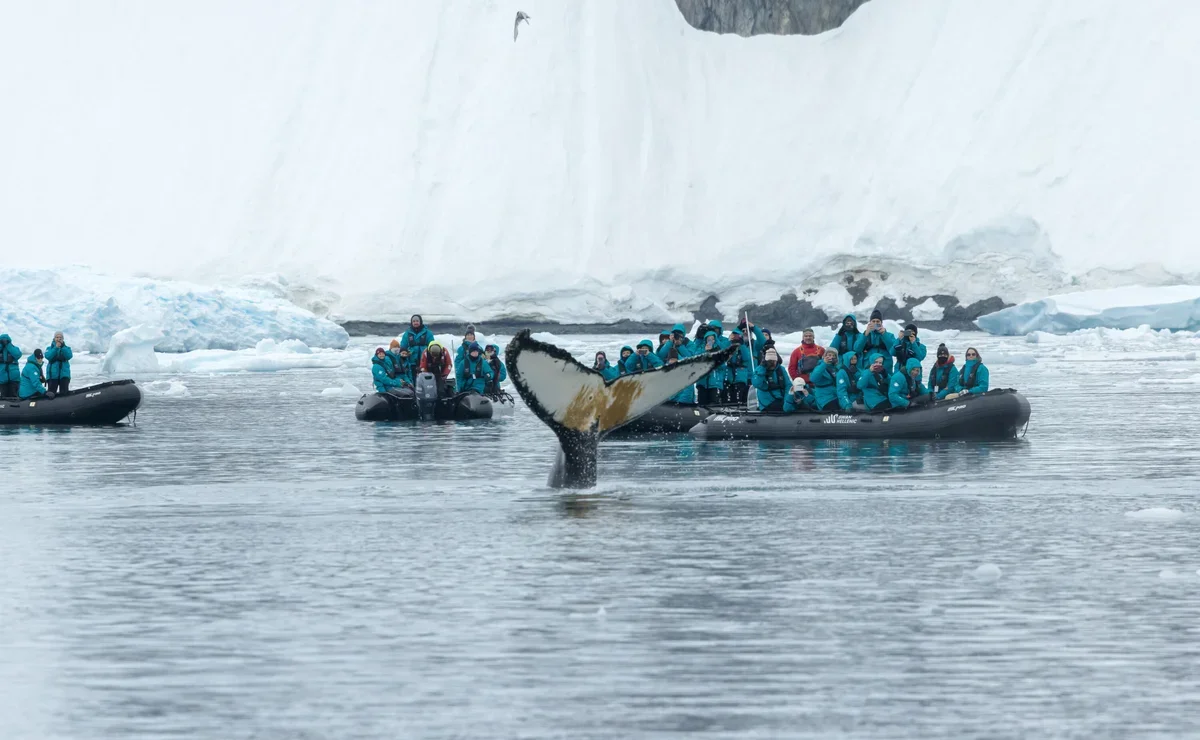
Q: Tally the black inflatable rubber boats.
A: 4